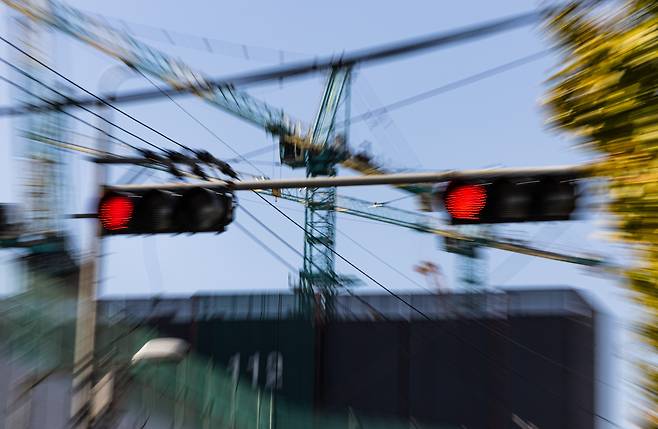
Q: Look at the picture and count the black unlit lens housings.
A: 4